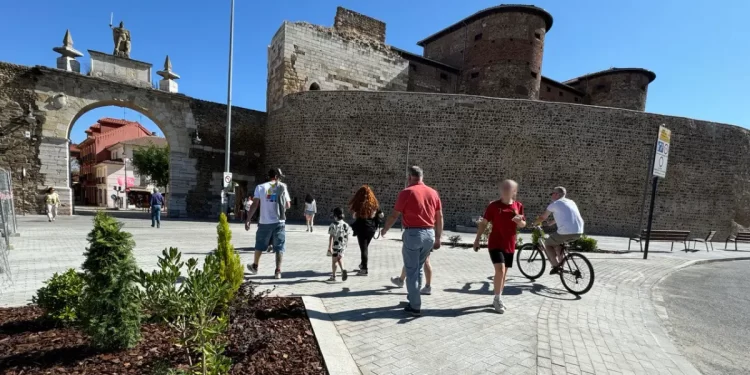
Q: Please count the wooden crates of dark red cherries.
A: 0